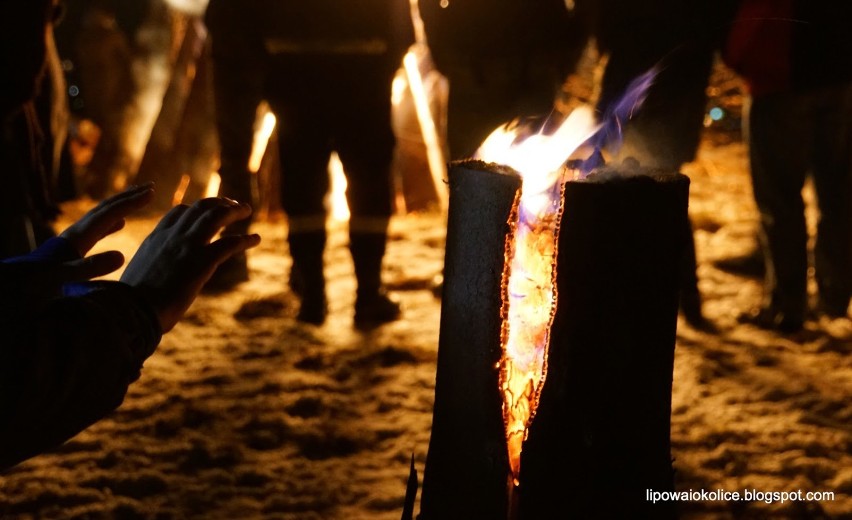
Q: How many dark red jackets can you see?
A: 1